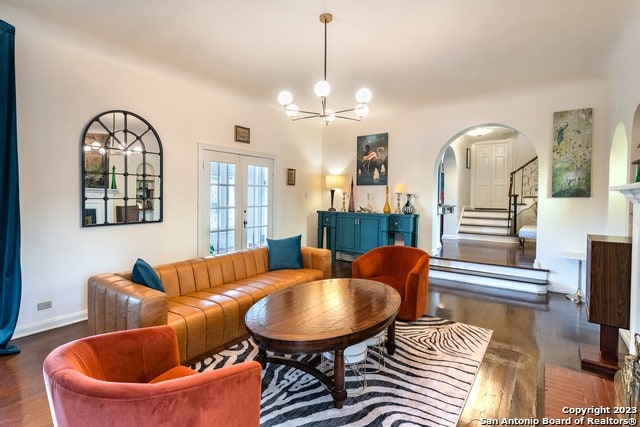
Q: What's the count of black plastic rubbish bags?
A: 0